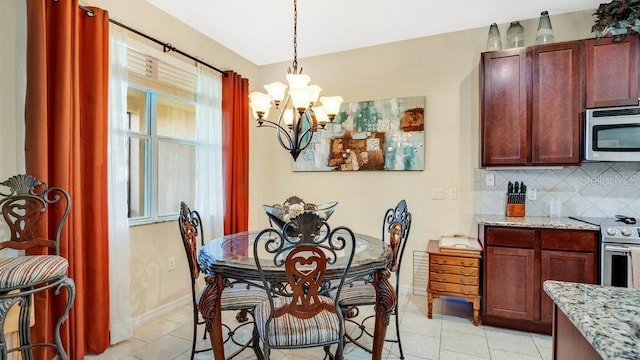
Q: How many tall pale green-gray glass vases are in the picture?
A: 3